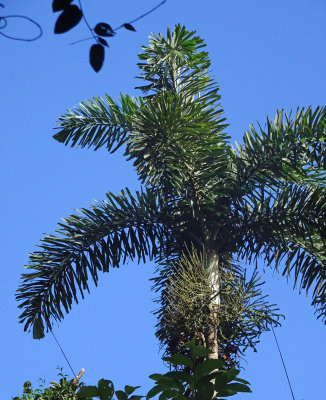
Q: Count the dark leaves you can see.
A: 6